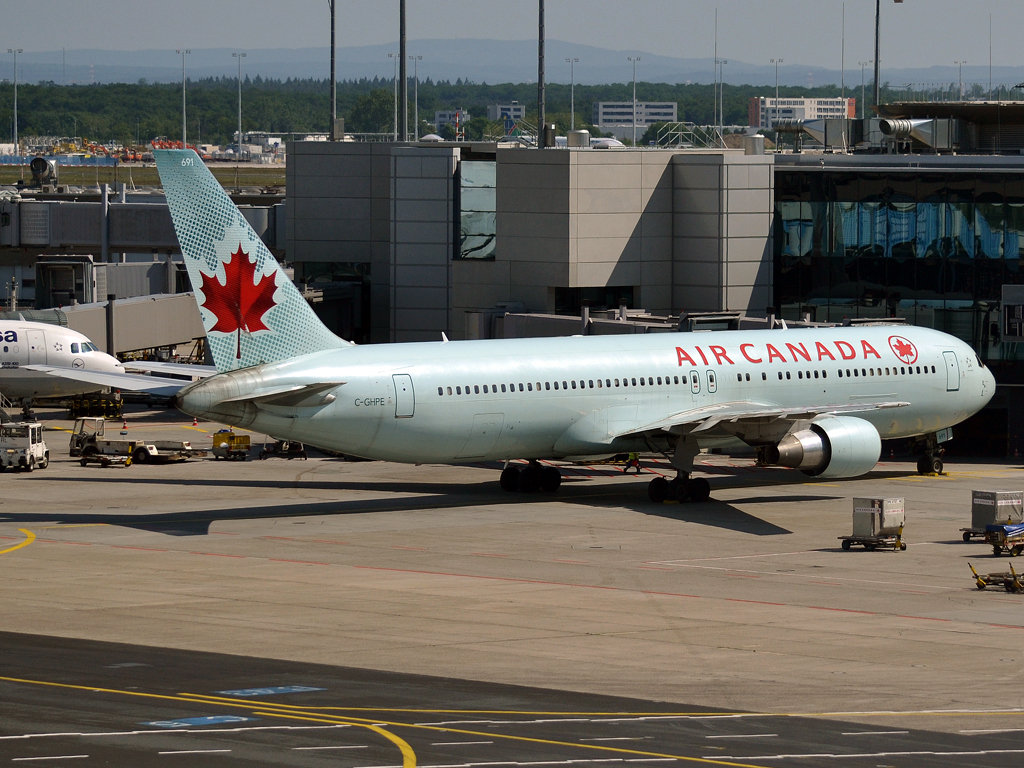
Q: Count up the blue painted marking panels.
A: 2